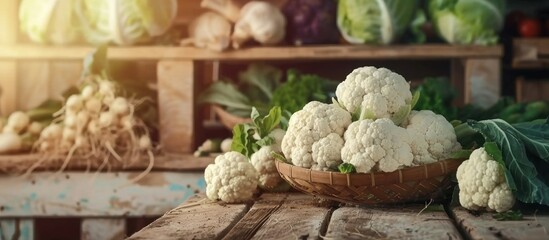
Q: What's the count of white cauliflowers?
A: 7